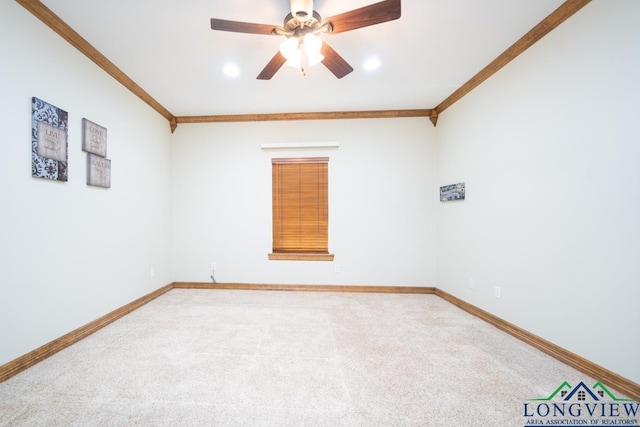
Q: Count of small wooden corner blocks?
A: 2